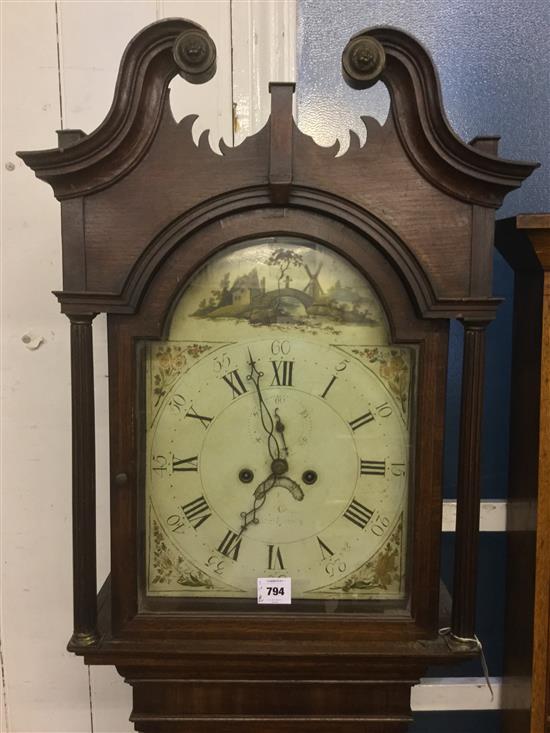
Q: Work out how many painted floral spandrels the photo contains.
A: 4